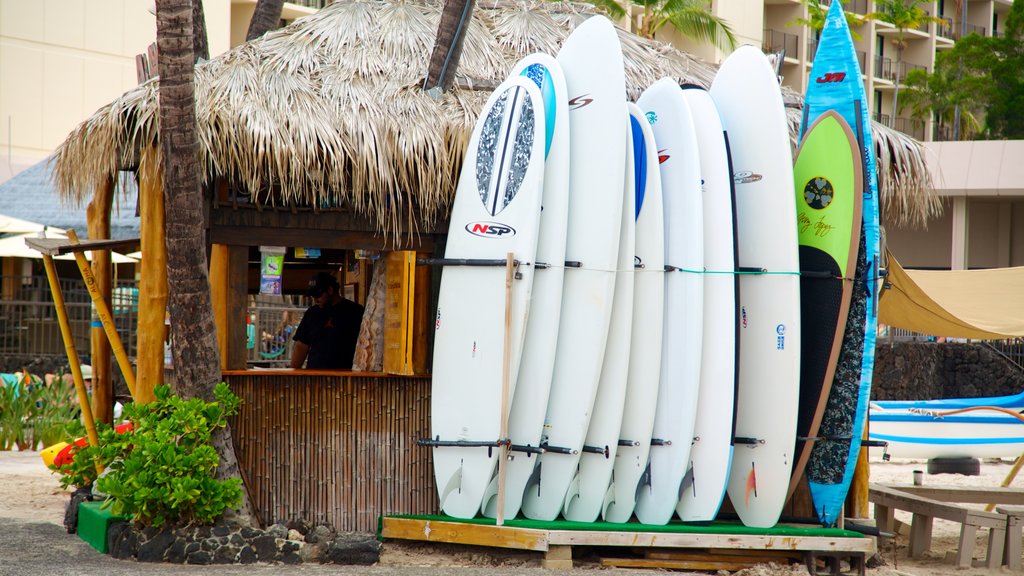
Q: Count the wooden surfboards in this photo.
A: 0